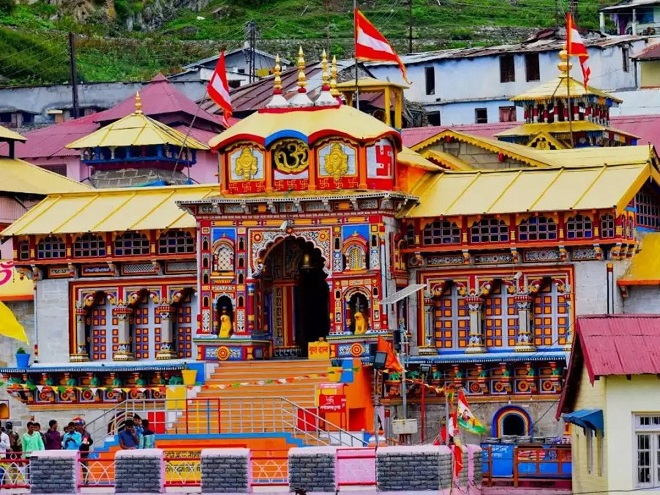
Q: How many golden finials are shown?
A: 6